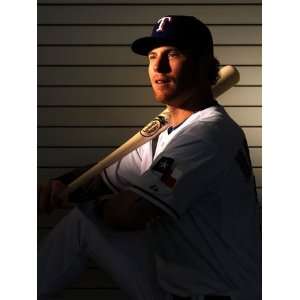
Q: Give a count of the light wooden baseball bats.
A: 1